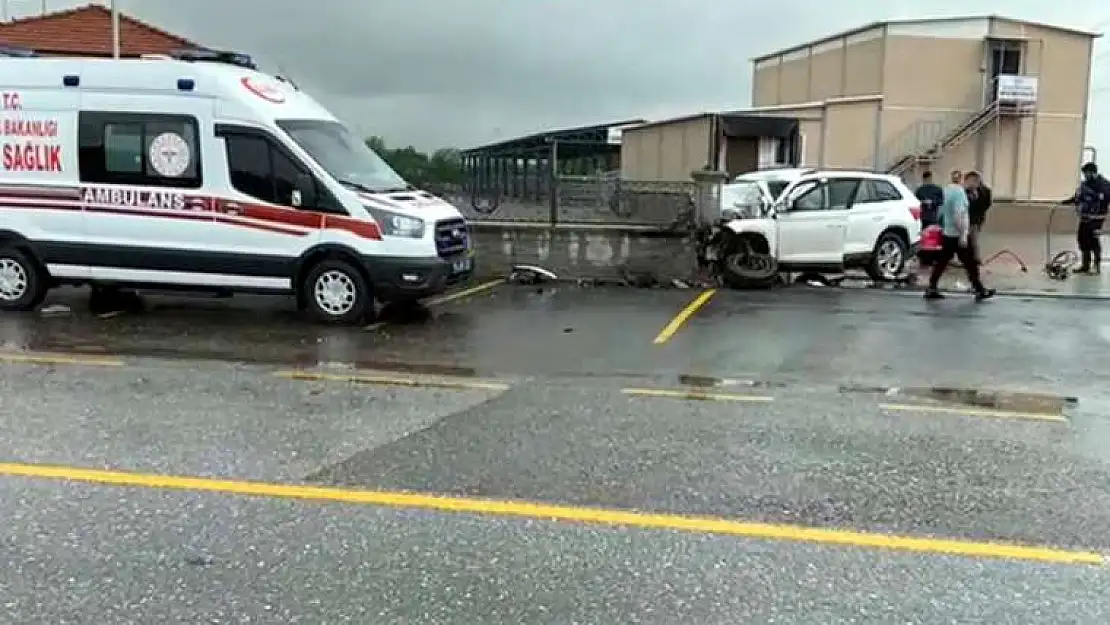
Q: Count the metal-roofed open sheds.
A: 1